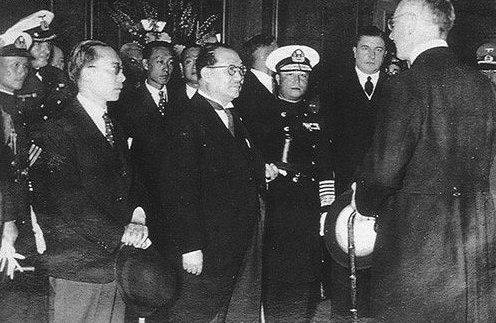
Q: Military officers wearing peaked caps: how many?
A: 4